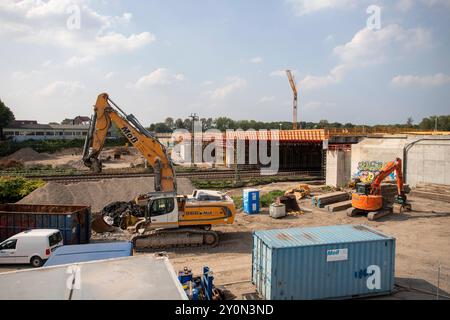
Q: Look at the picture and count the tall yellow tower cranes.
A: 1